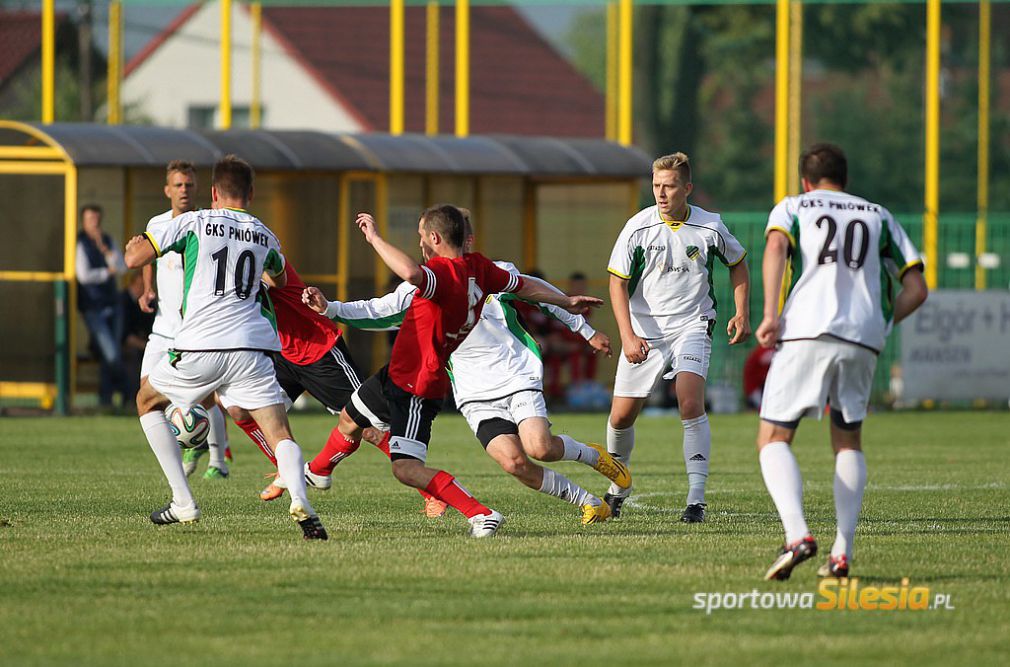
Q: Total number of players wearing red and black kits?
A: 2